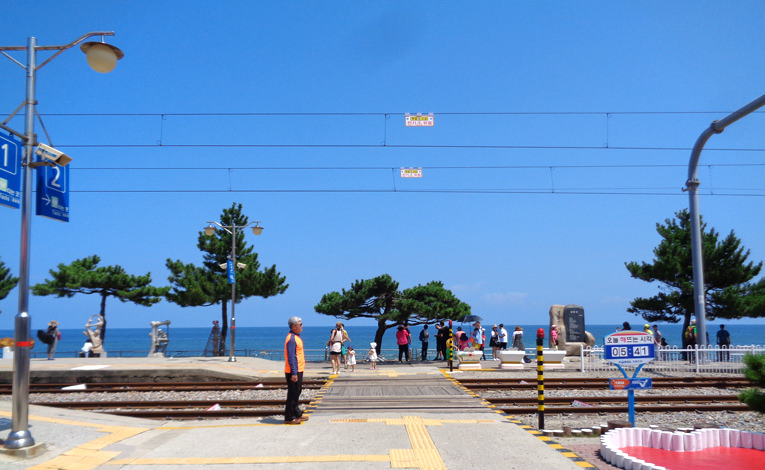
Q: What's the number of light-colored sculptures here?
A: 2